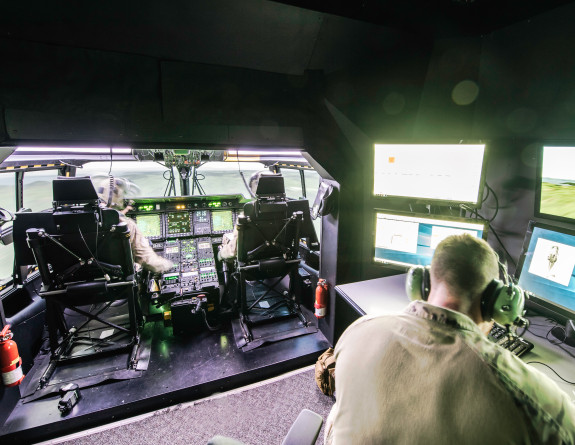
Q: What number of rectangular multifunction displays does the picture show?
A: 3